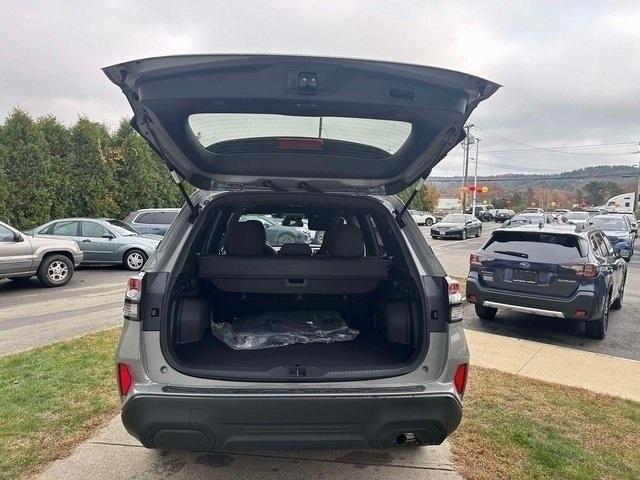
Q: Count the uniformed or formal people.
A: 0